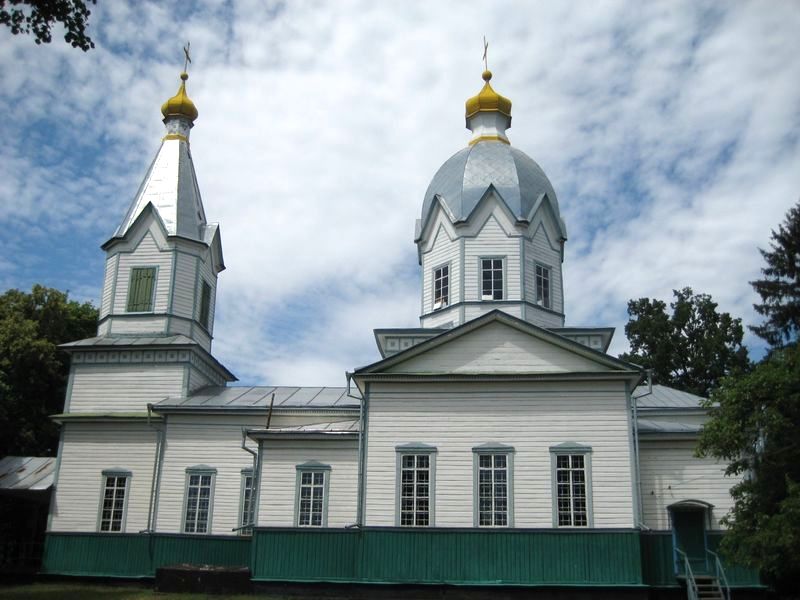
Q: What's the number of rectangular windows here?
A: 12